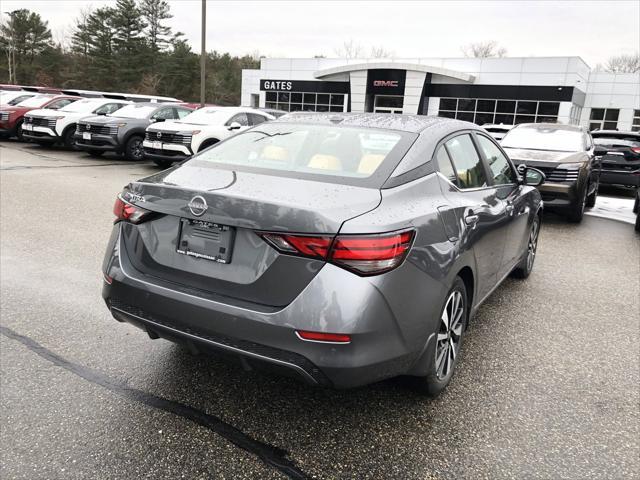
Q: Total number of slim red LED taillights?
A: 2